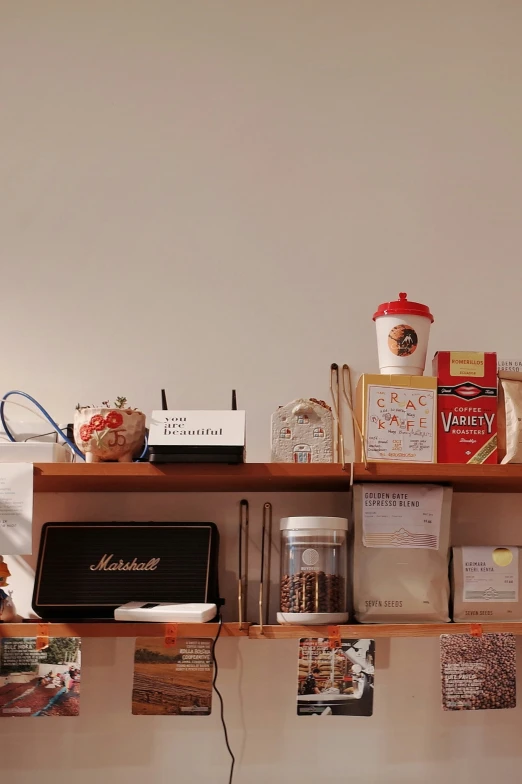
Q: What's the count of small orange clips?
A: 4